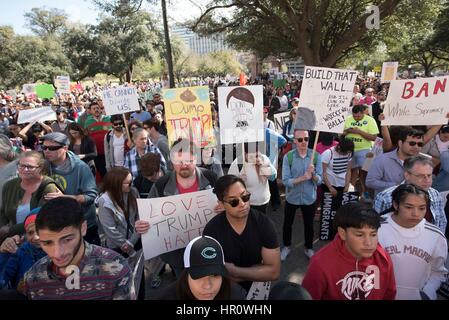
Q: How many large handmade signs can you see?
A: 6